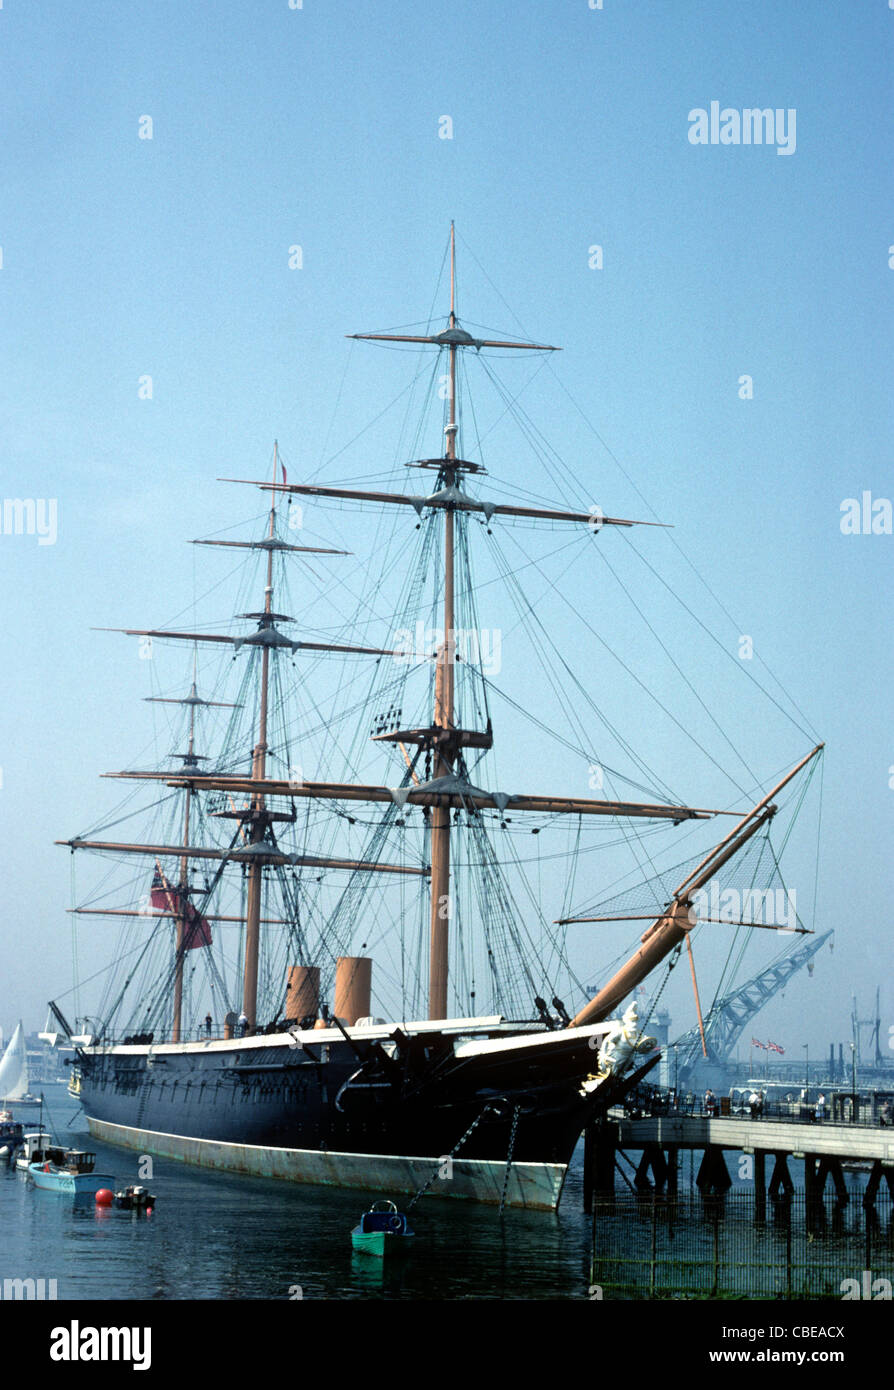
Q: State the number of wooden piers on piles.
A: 1